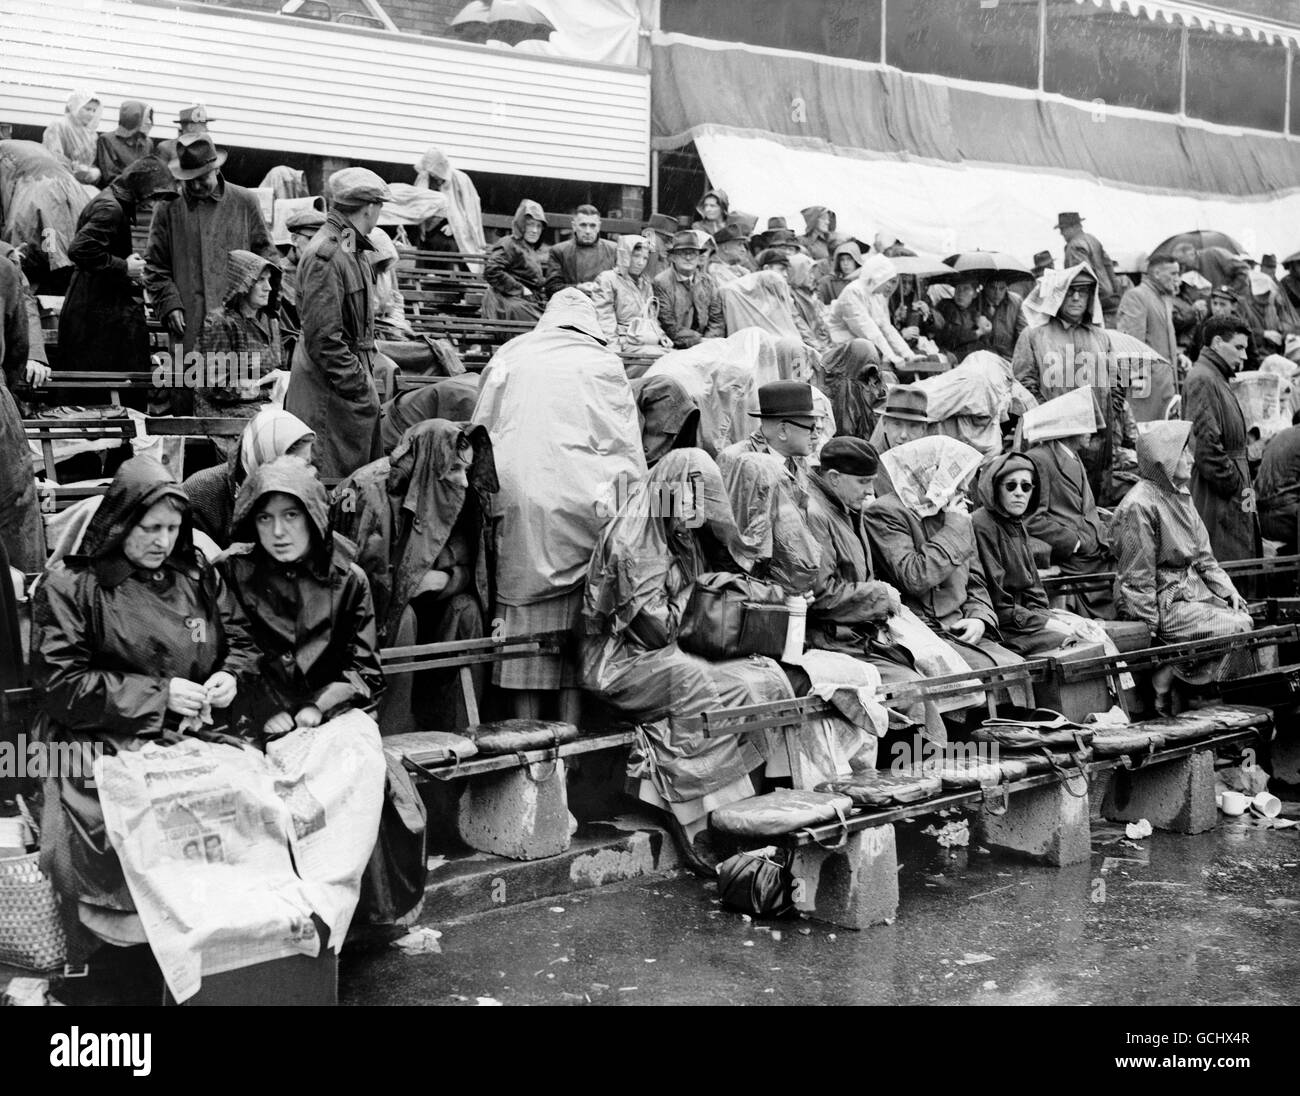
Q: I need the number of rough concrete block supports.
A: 4